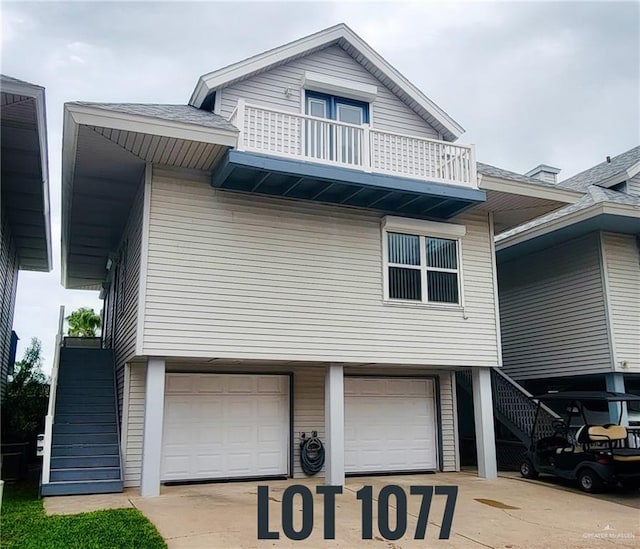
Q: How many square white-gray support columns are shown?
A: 3